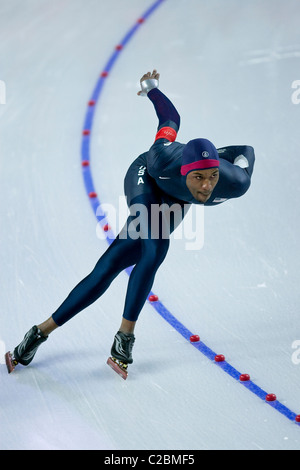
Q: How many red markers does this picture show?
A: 14